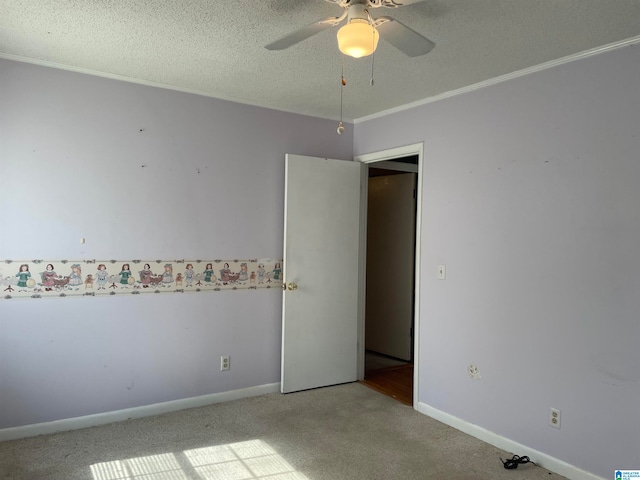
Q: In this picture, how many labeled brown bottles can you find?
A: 0